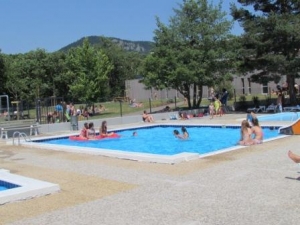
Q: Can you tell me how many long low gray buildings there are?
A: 1